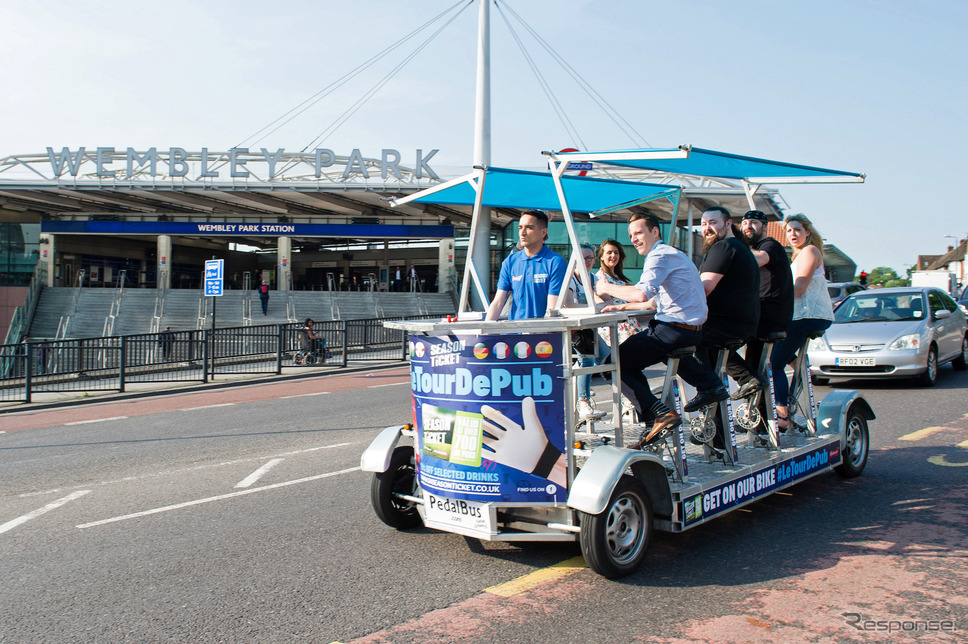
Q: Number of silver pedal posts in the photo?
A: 4